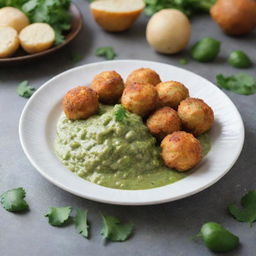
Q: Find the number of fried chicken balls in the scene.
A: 8